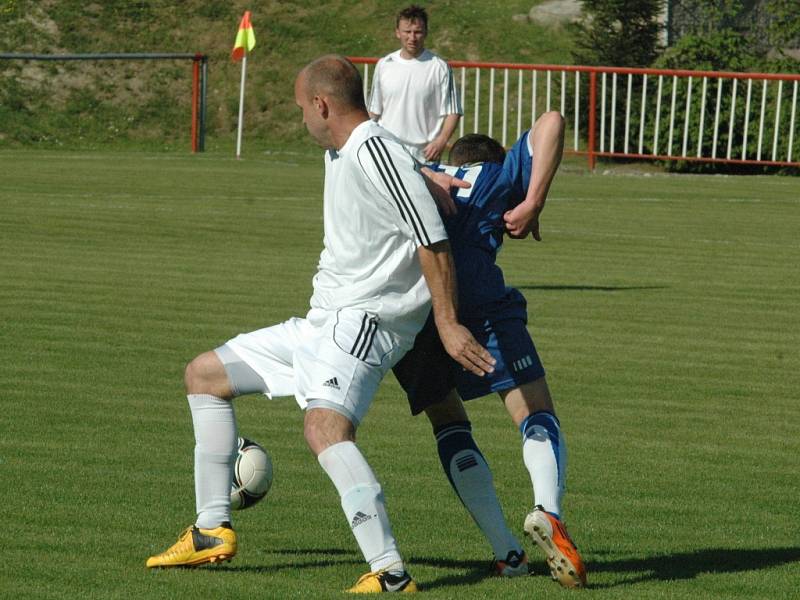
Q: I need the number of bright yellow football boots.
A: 2